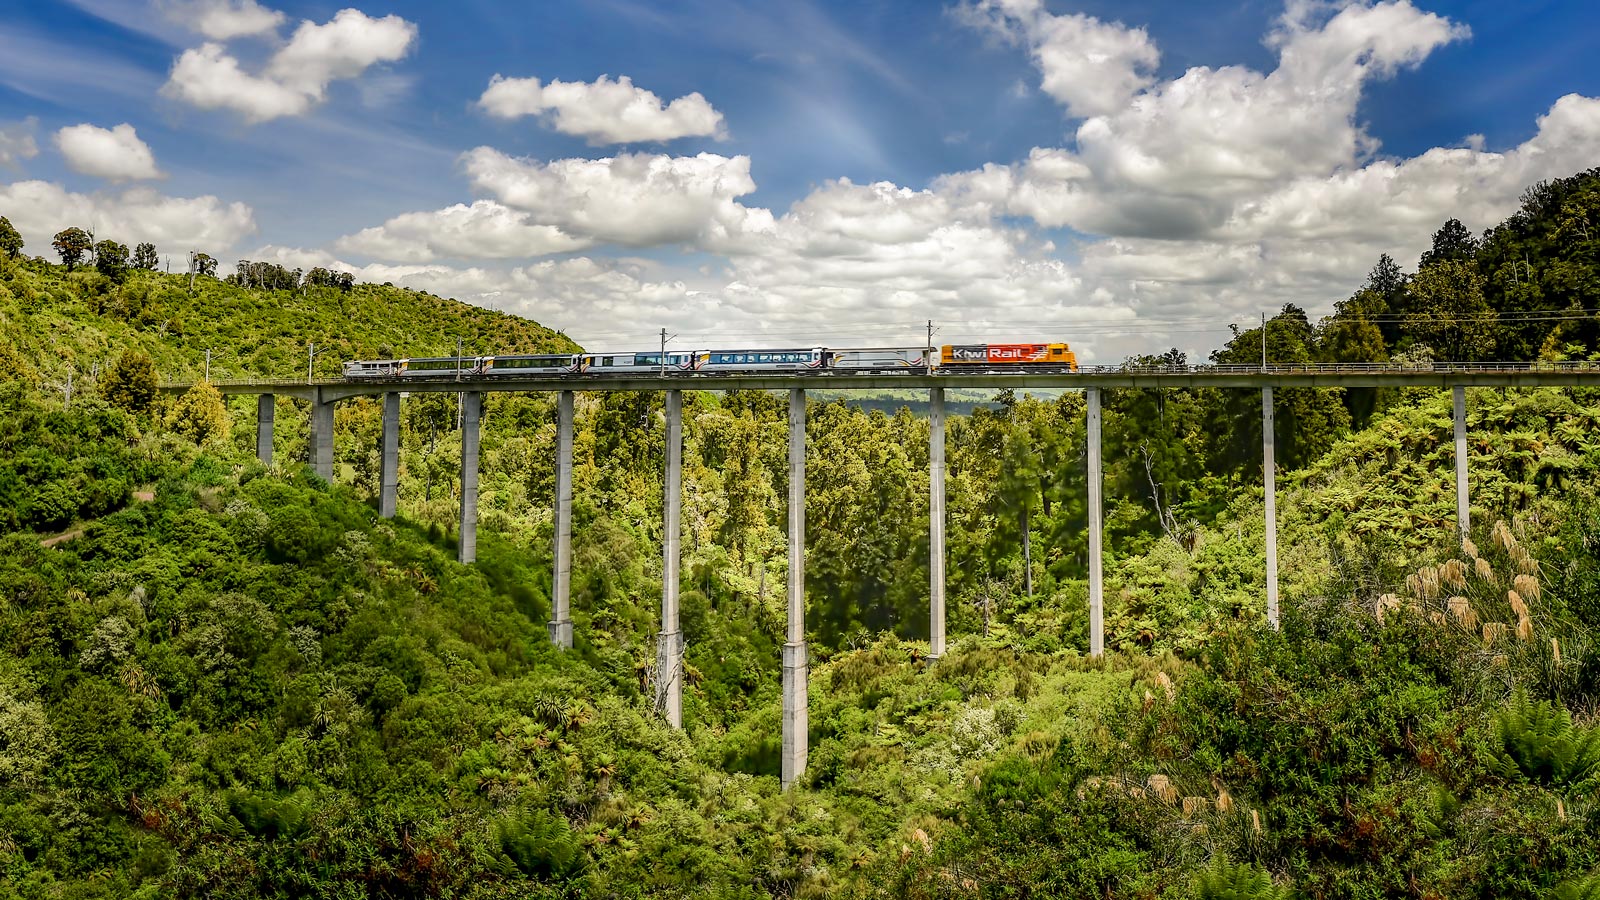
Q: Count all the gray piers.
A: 11